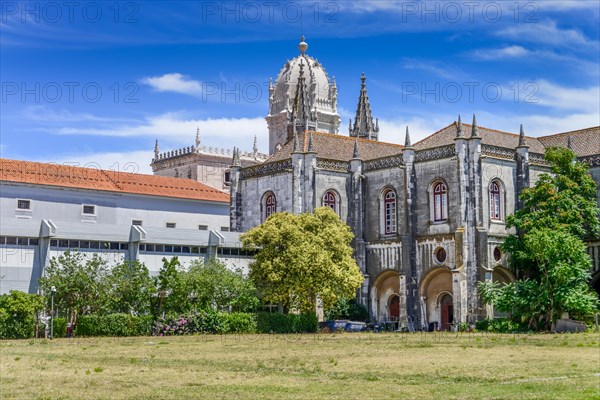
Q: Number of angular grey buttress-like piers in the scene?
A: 3